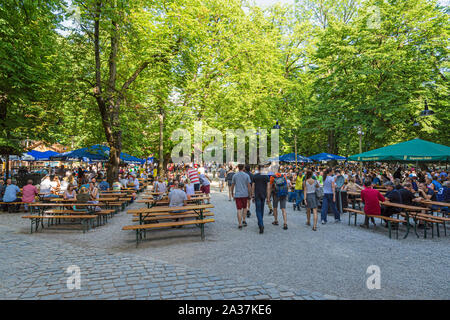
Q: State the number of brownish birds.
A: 0